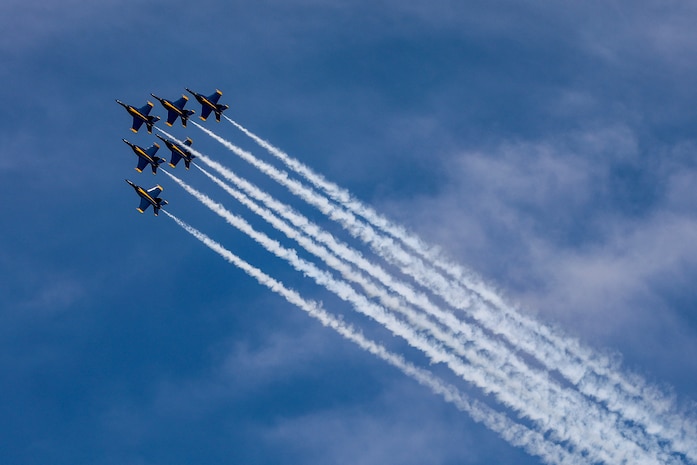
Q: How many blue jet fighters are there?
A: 6